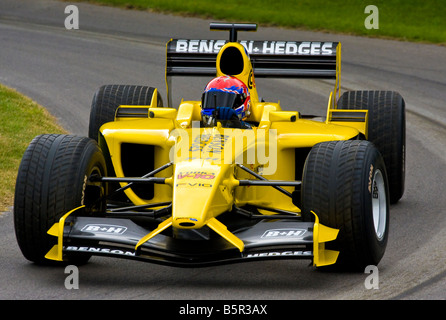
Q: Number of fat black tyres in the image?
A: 4